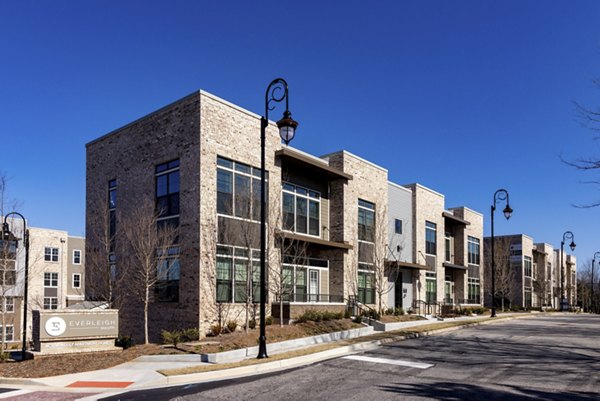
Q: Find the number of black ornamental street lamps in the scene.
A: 5